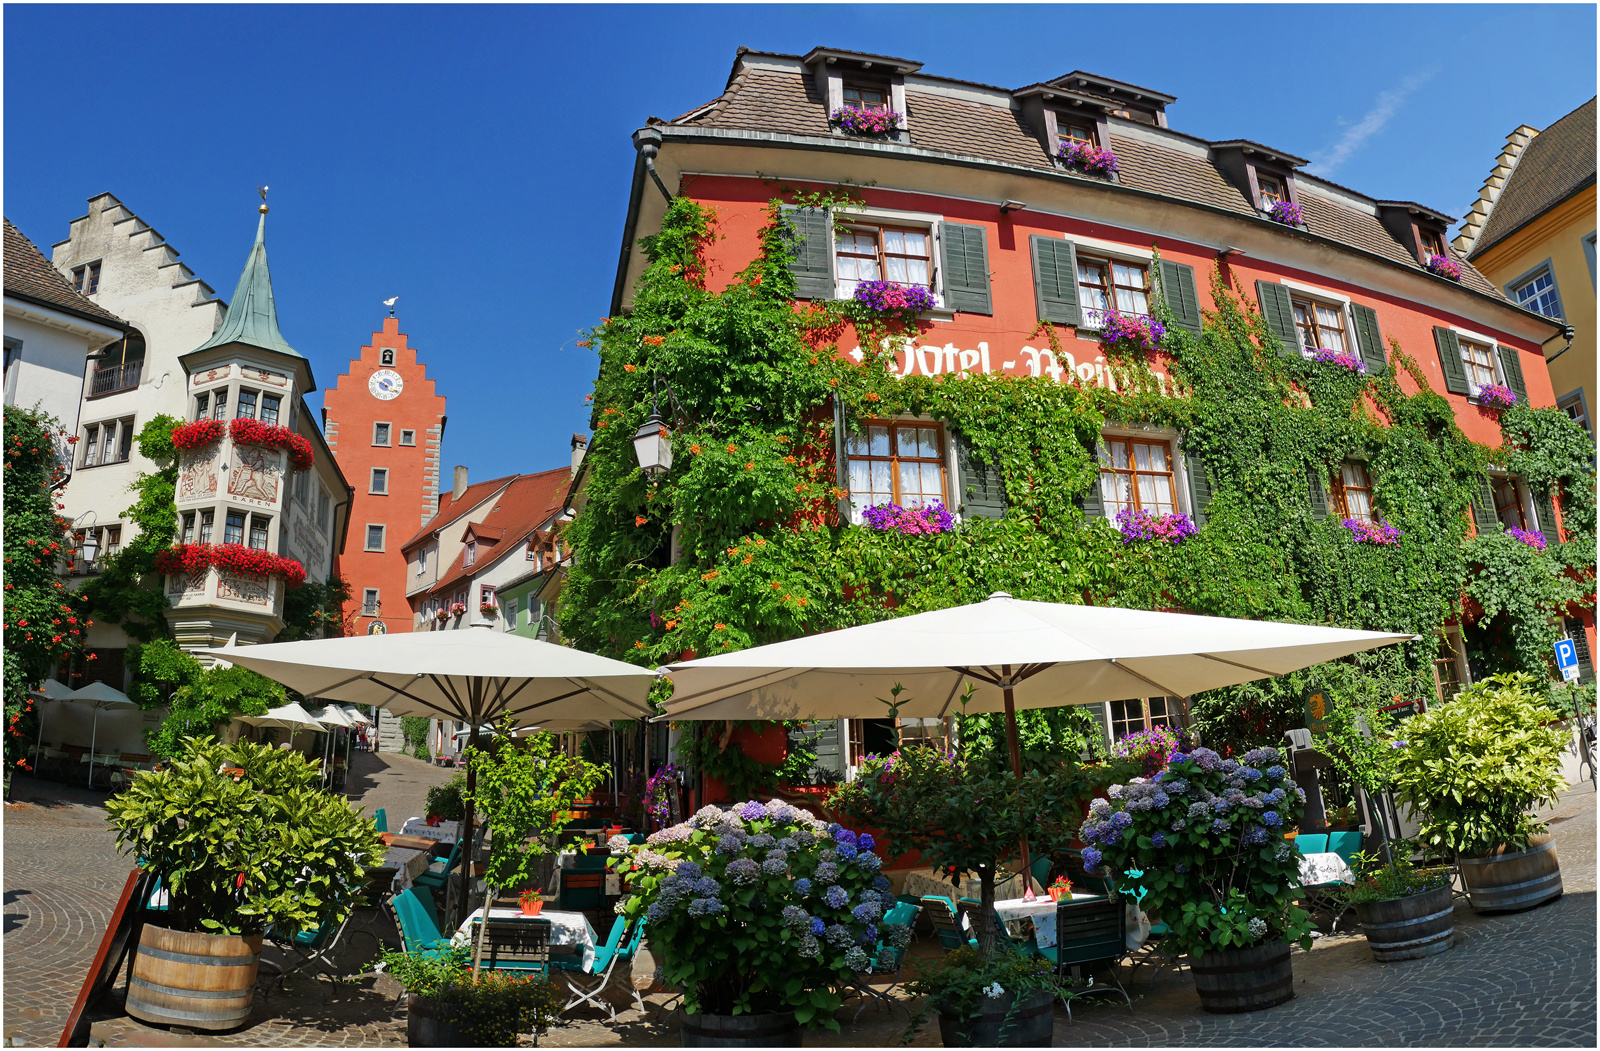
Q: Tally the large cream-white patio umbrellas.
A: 2